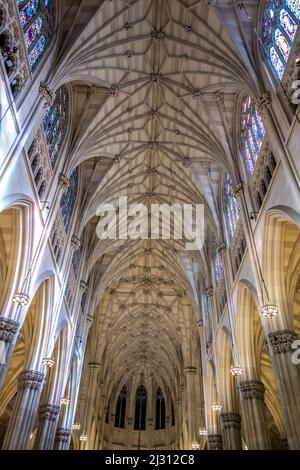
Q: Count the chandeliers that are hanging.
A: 10